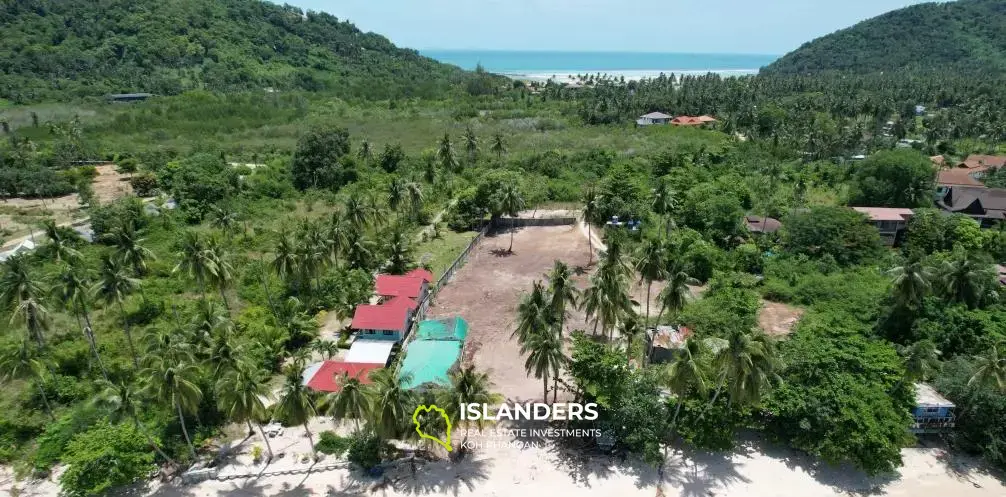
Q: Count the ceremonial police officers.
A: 0